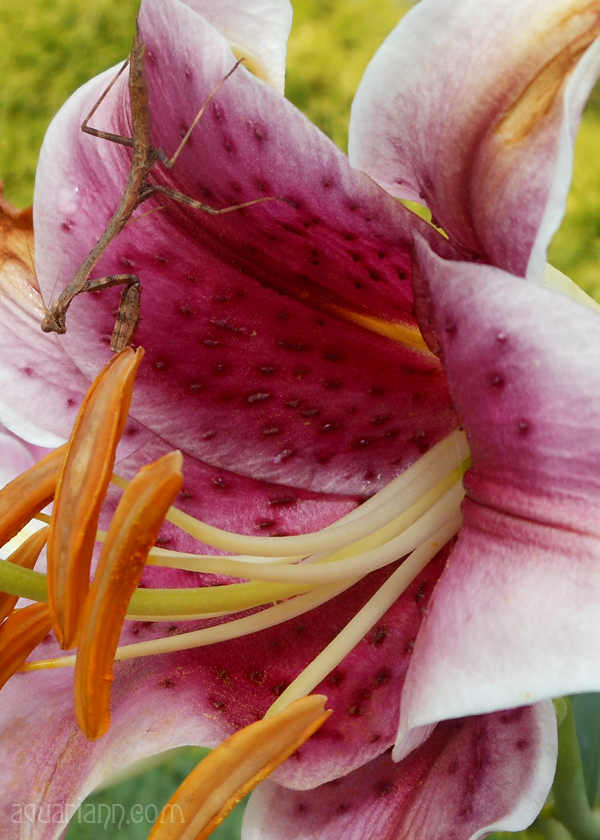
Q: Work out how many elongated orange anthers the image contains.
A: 6